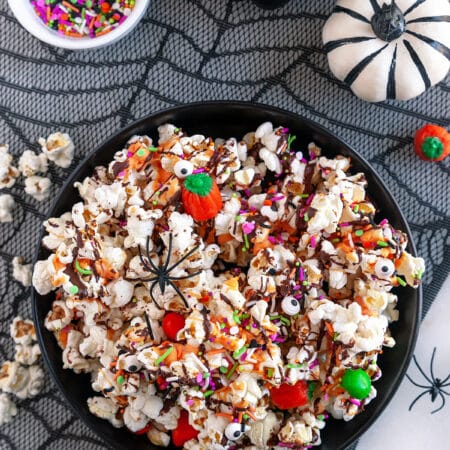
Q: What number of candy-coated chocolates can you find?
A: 2